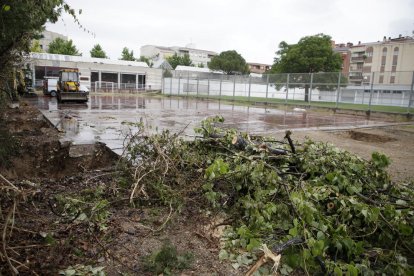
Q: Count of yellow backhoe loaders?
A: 1